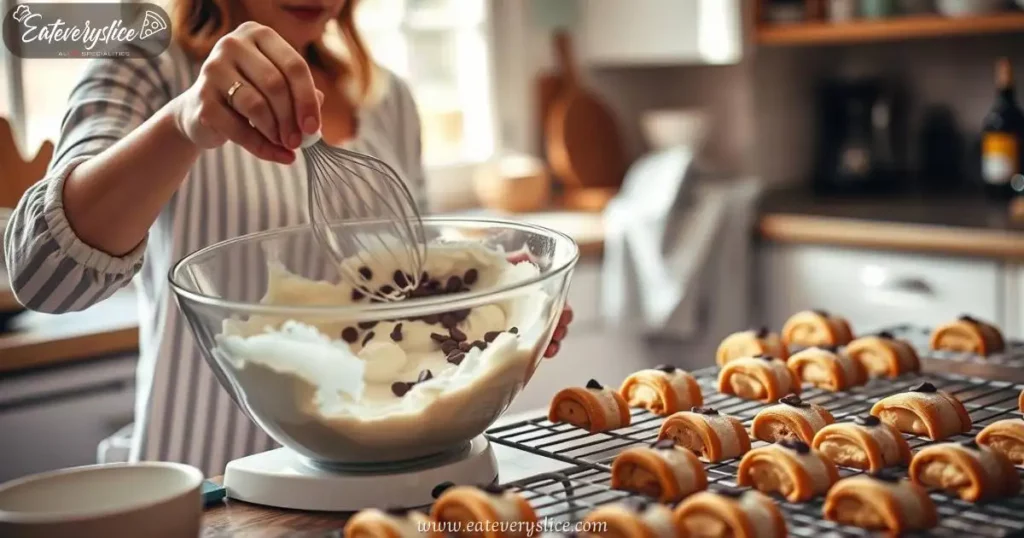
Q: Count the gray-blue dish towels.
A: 1